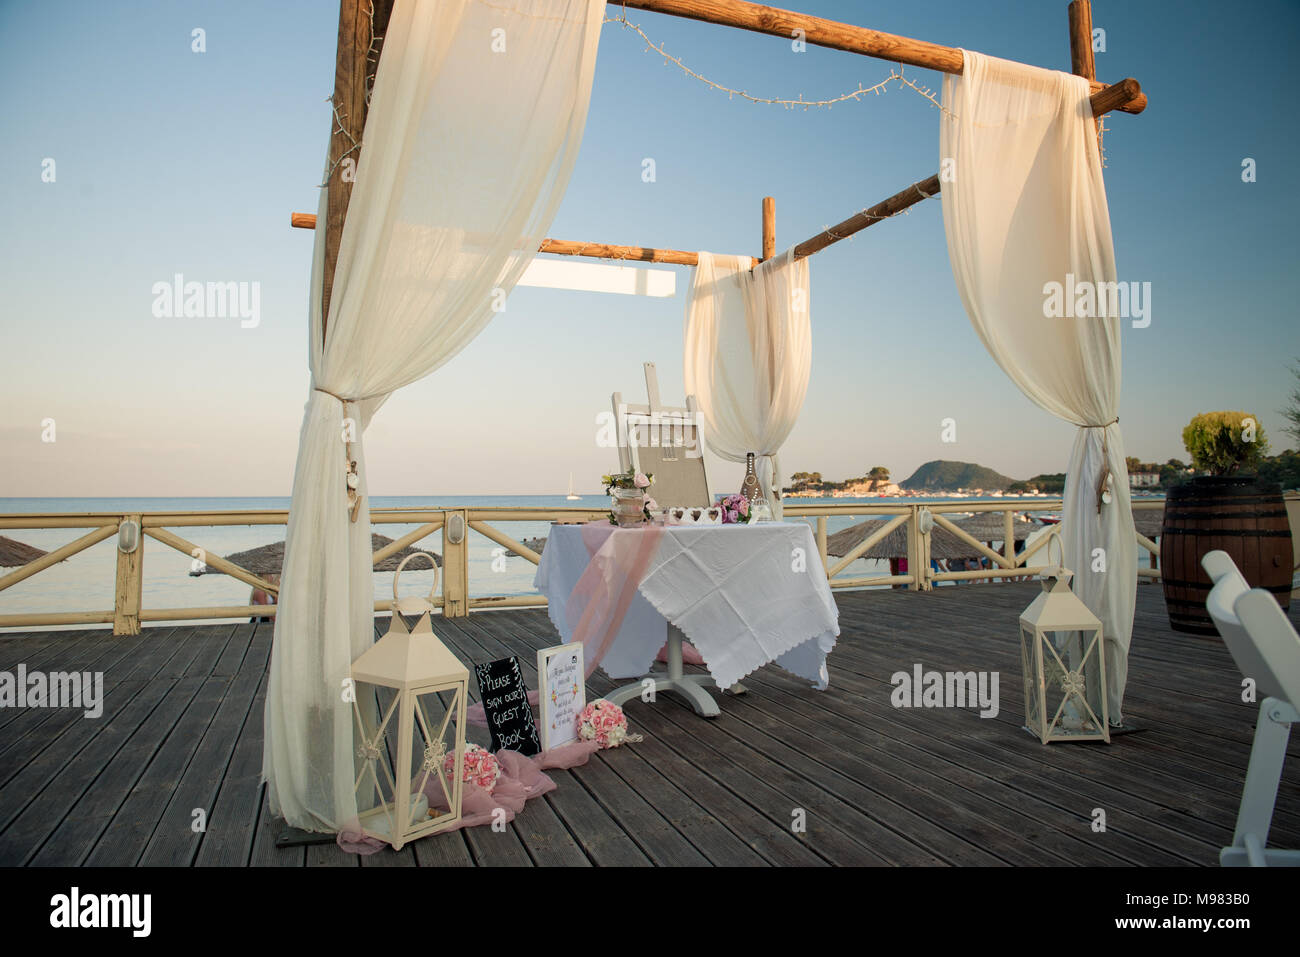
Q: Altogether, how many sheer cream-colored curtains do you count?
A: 3